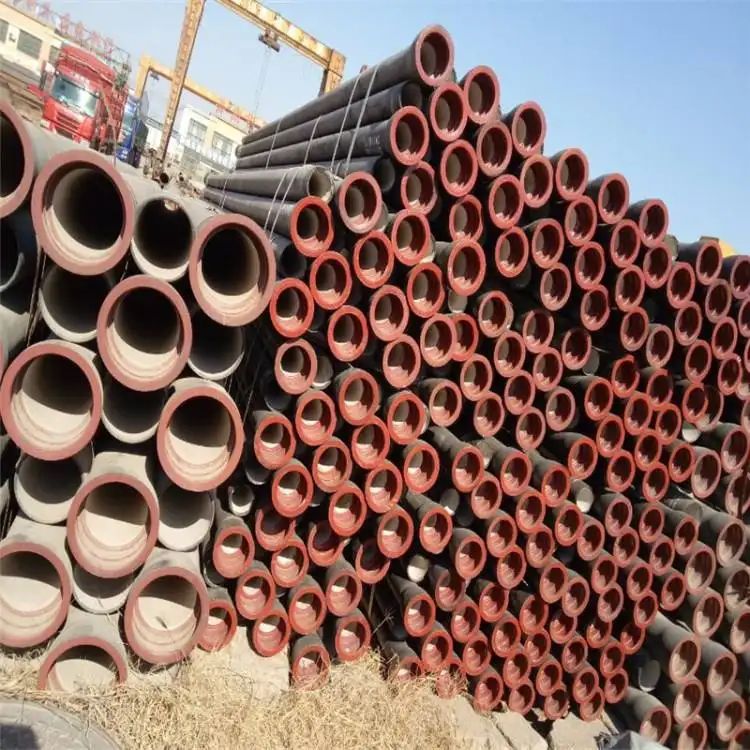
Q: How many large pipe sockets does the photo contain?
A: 10